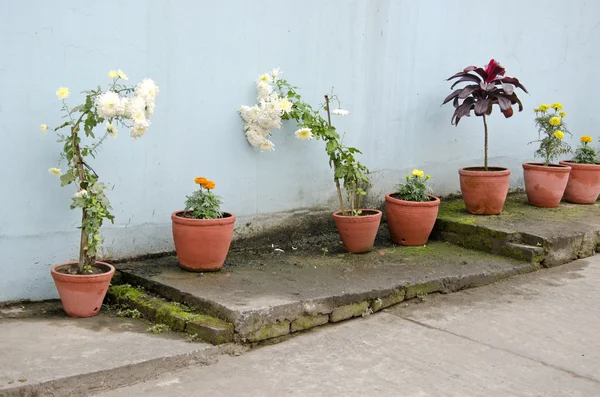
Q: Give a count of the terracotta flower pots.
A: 7